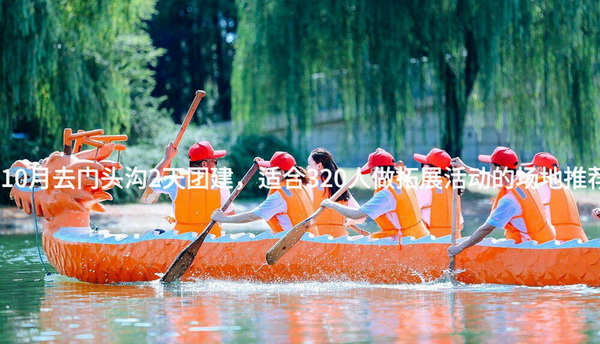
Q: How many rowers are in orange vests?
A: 7